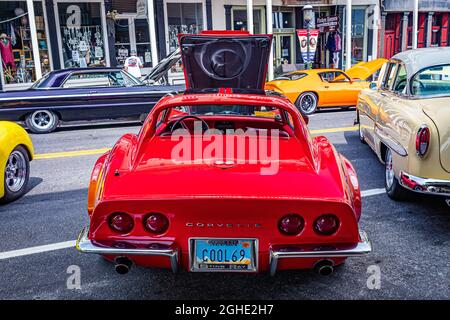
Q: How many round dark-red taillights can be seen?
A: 4